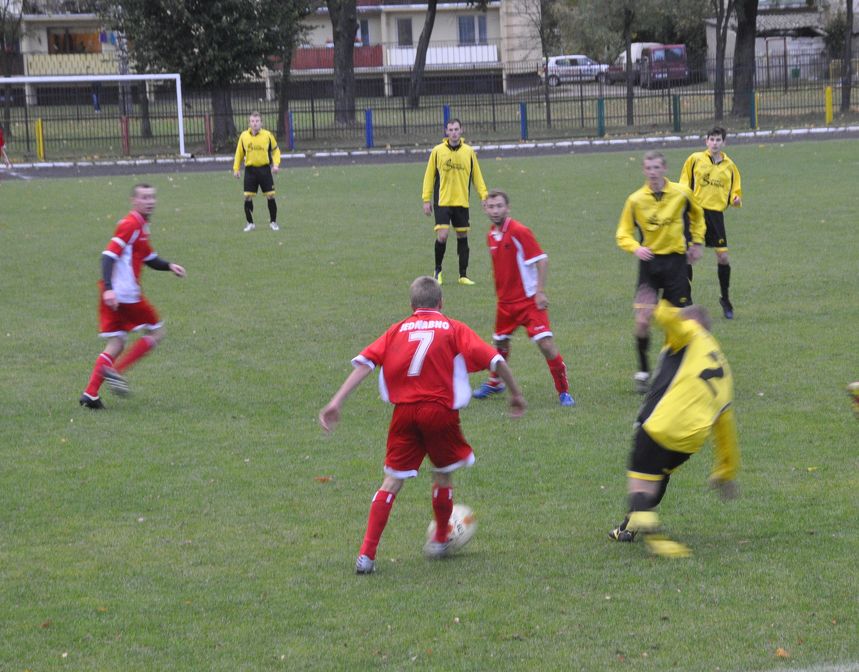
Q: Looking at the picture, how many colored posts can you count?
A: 11